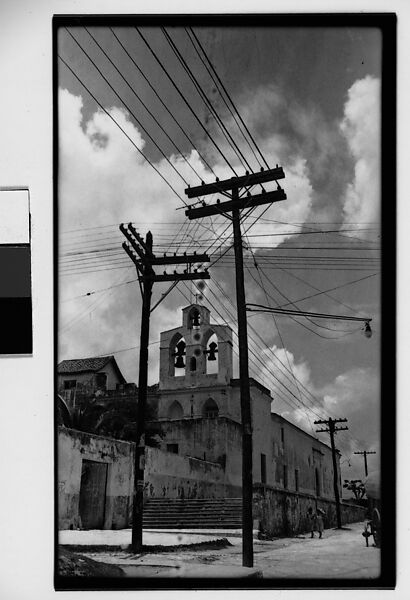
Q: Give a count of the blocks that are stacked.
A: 3